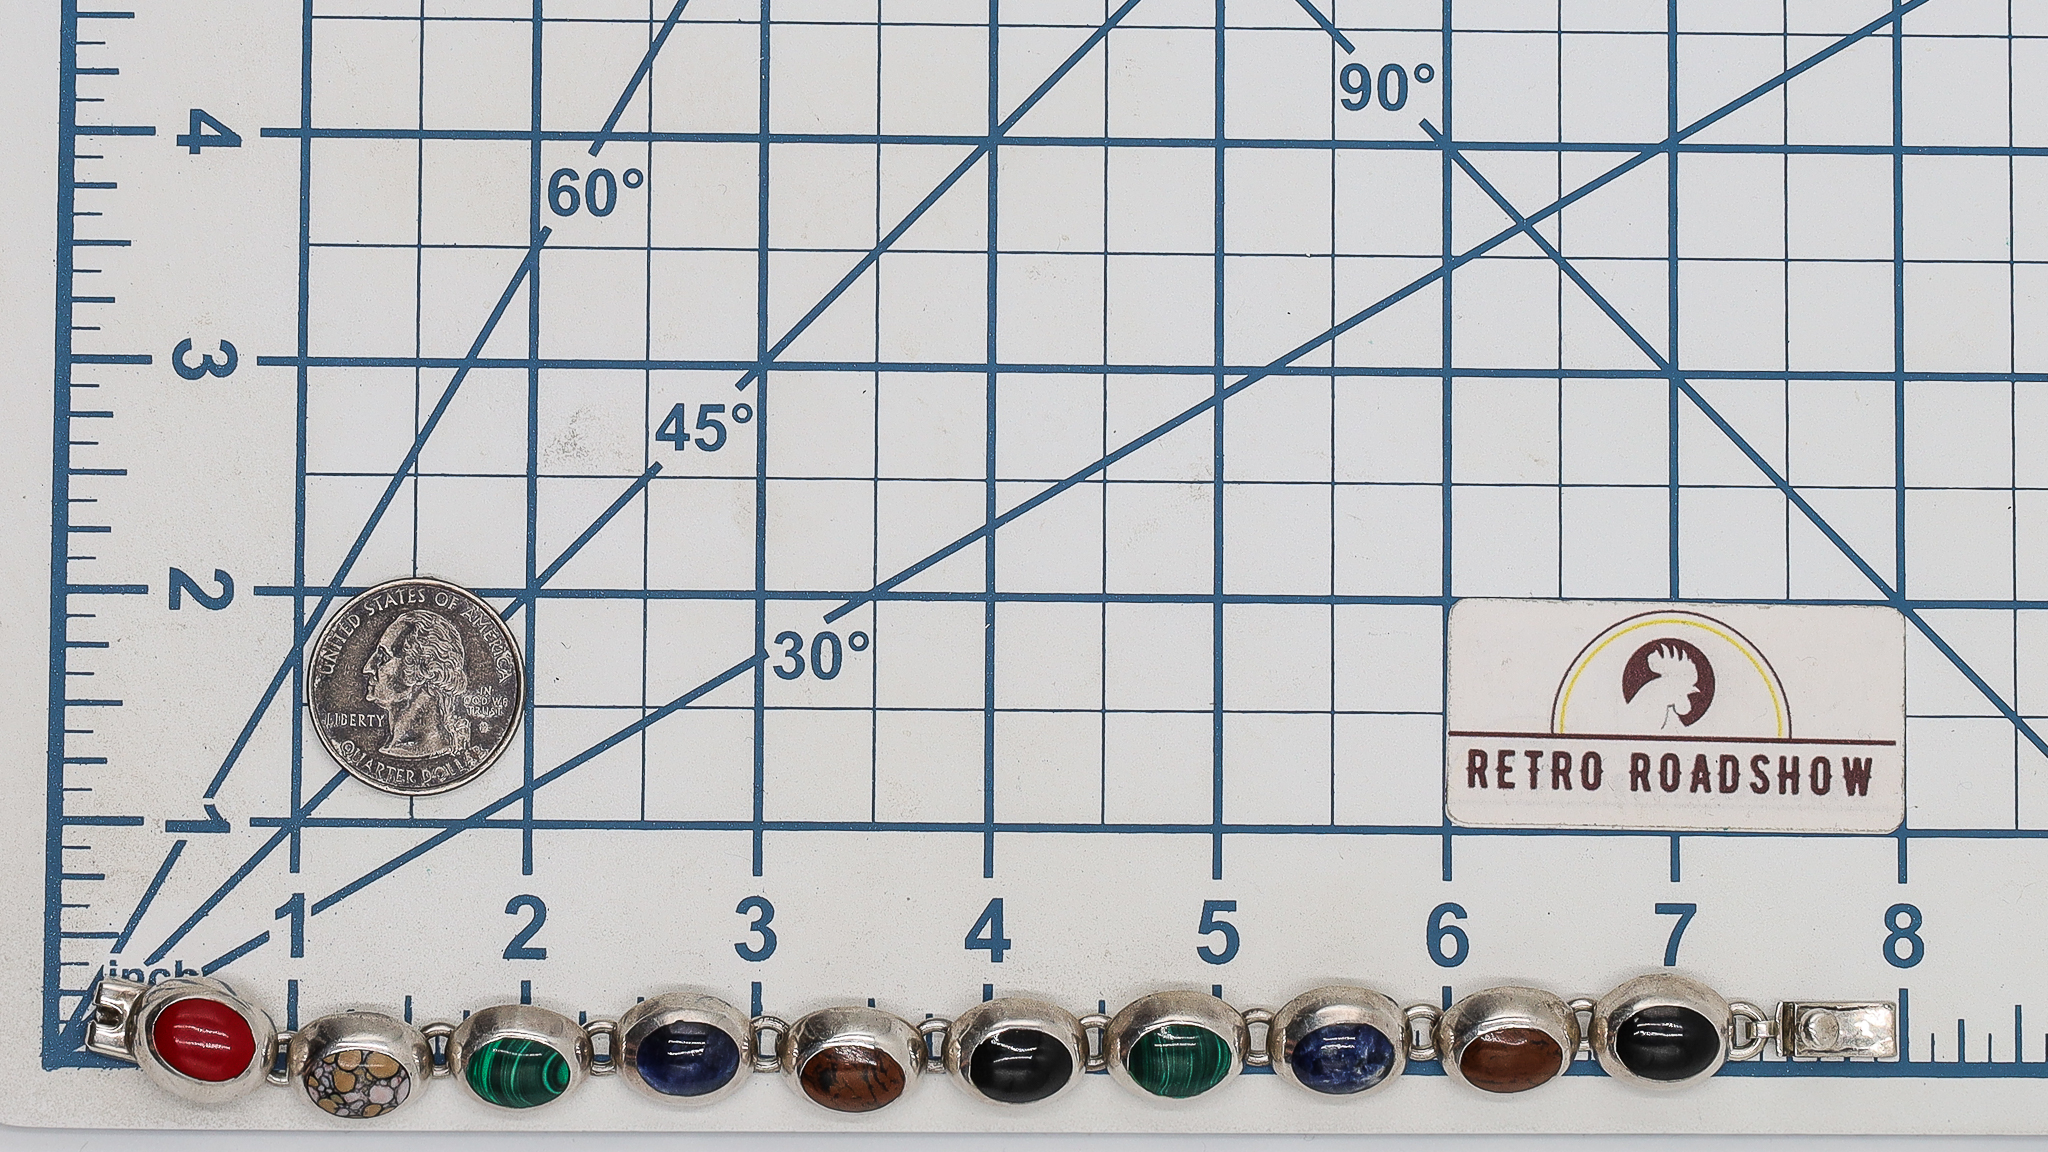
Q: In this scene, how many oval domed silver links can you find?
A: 10